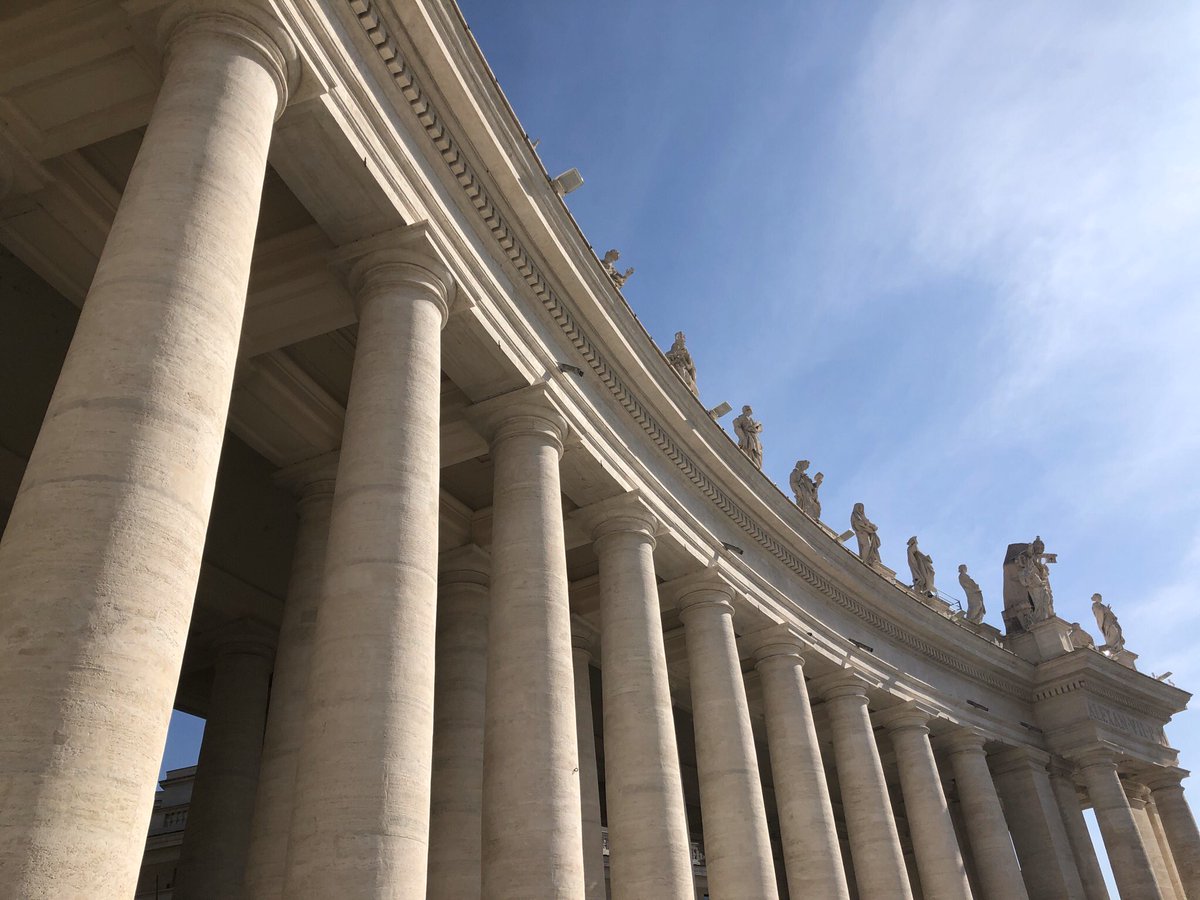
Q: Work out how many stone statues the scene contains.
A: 9